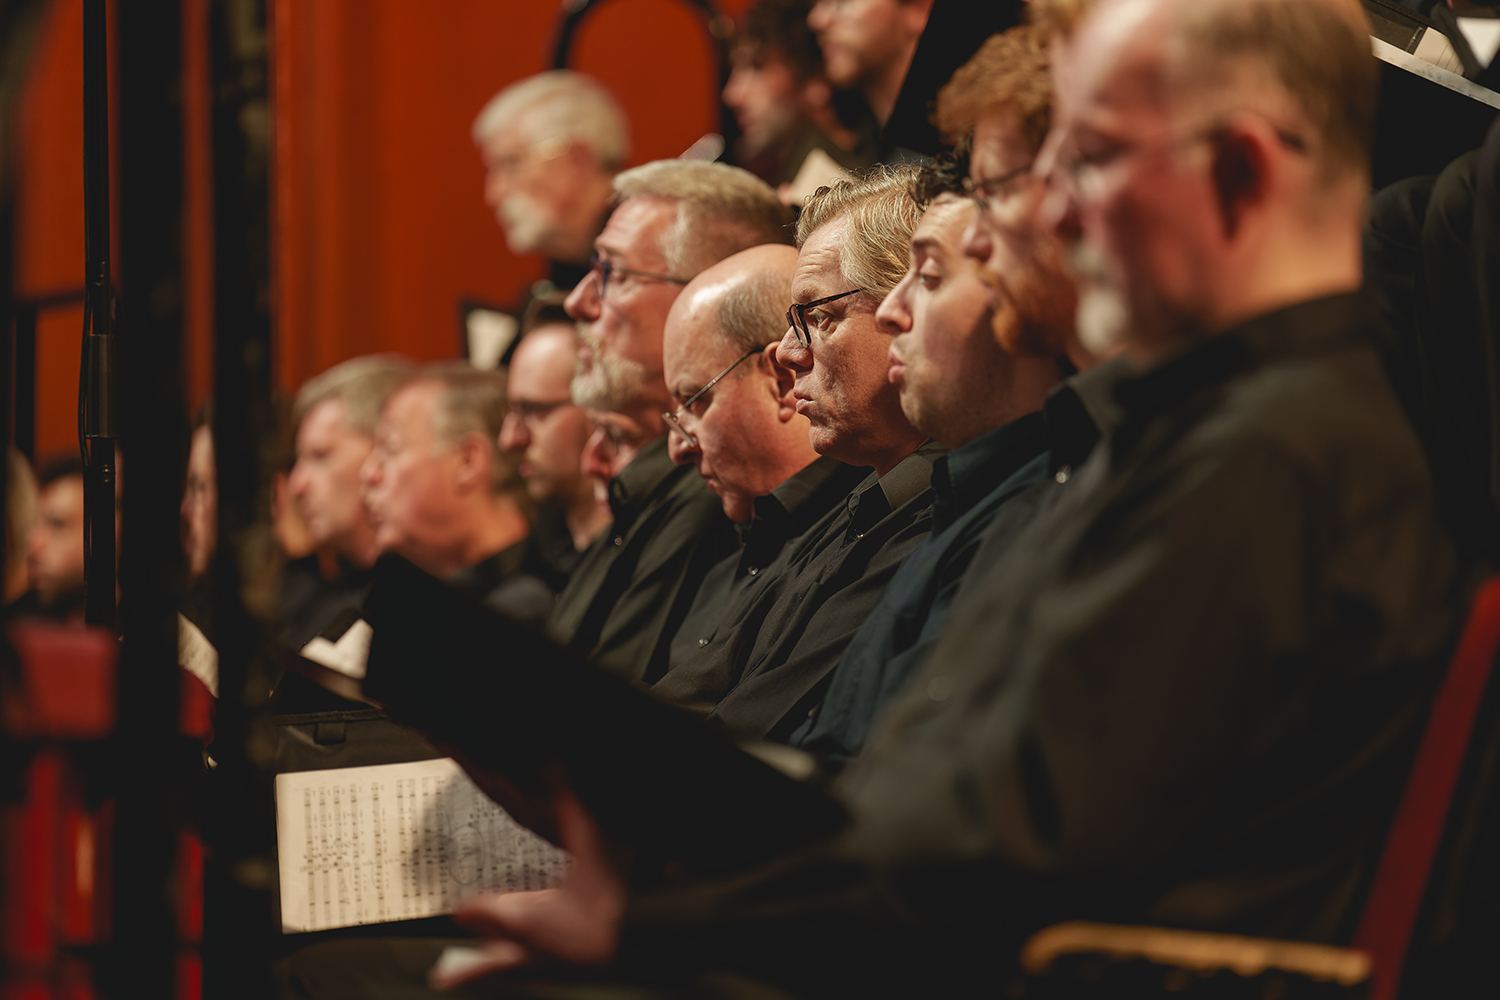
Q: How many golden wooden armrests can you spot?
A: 1